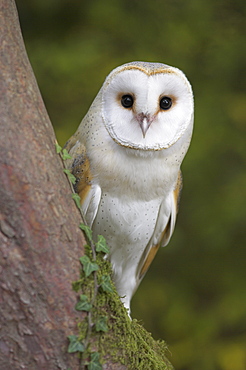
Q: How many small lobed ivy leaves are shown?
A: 12